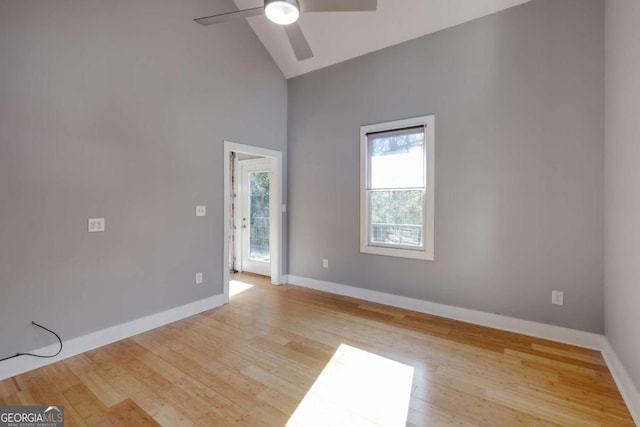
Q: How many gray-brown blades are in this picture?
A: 3